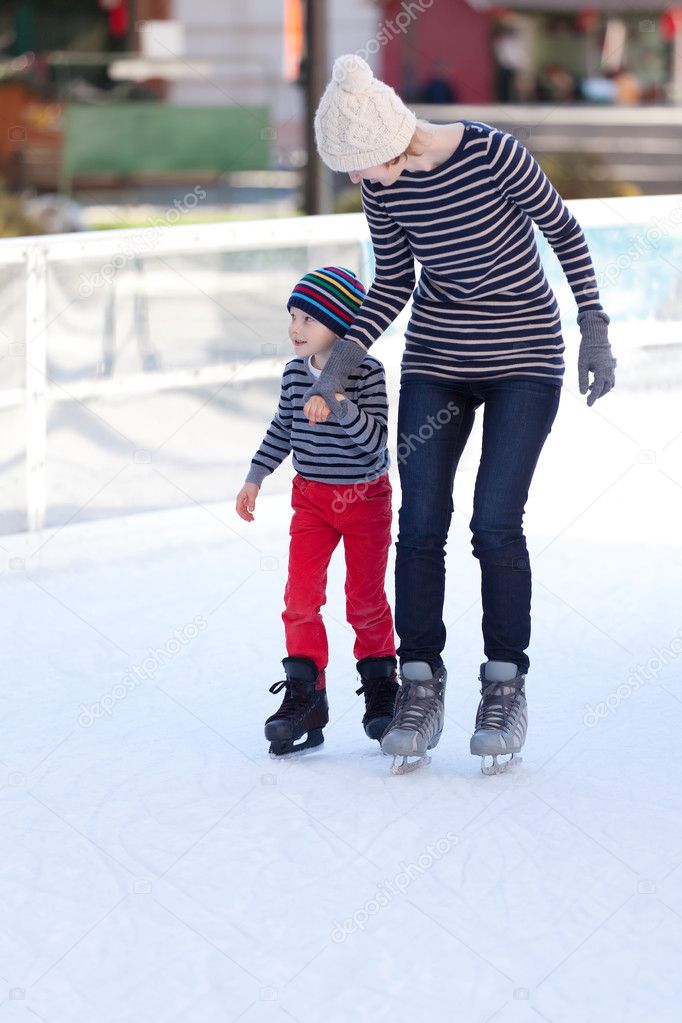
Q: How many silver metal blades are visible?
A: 2